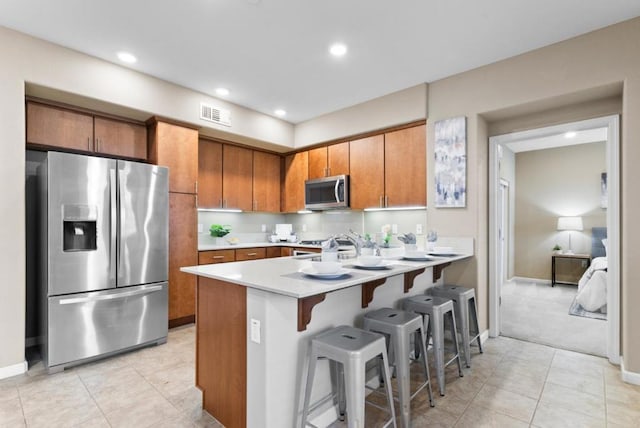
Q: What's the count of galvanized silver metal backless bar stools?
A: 4